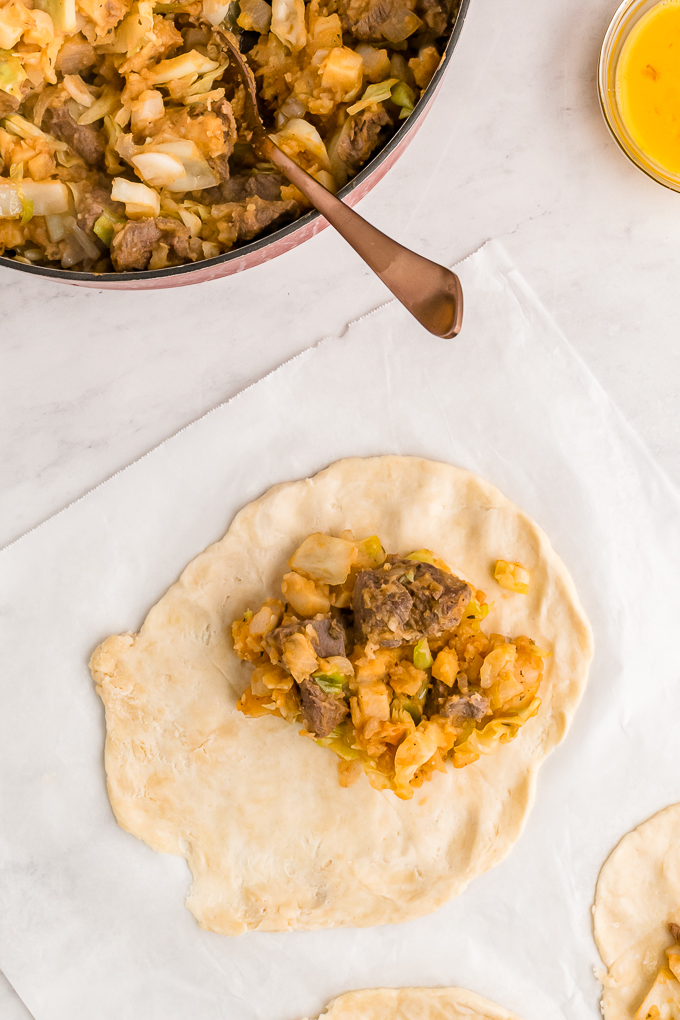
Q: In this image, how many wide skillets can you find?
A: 1